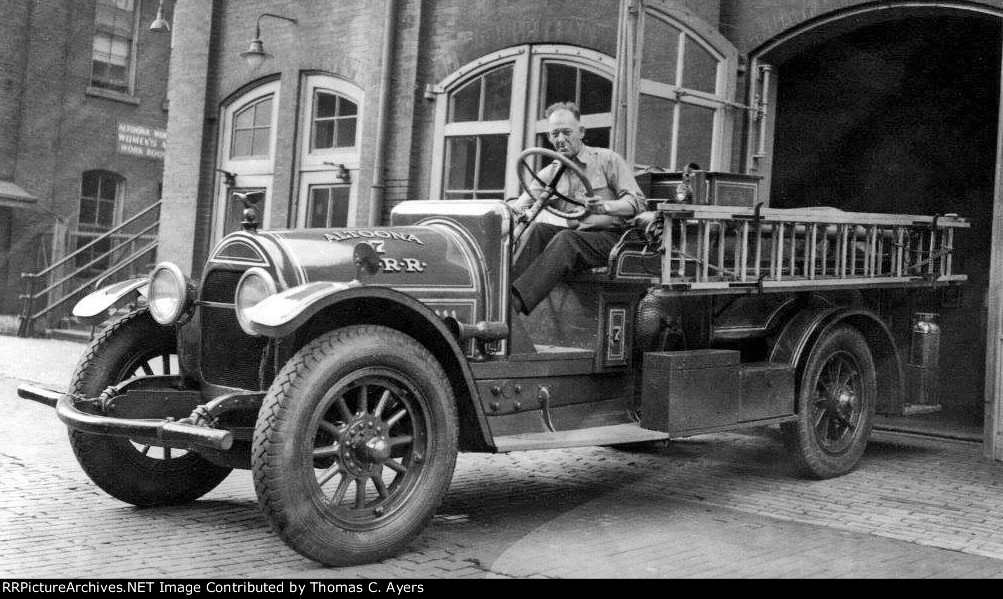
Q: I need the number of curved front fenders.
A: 2